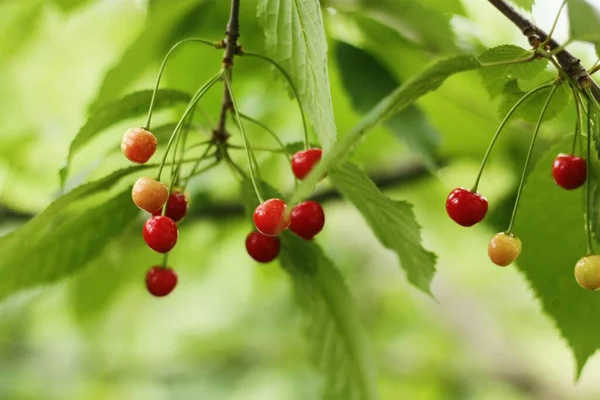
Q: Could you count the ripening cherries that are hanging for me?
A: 13